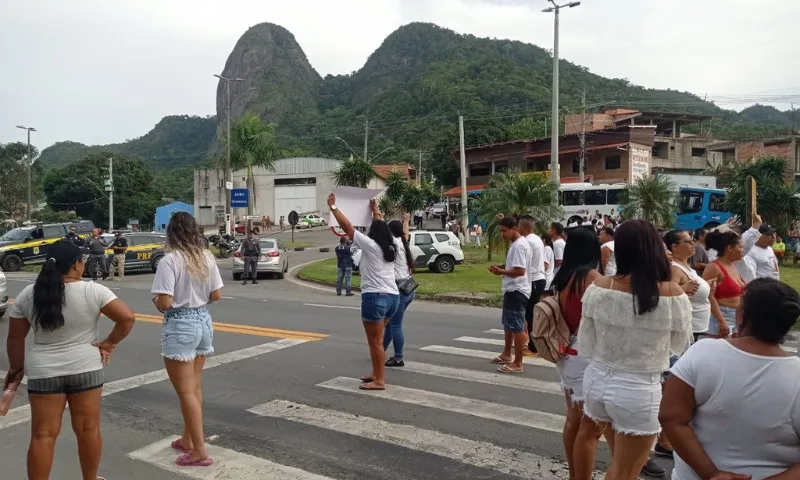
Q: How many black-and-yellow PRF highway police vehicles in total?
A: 2